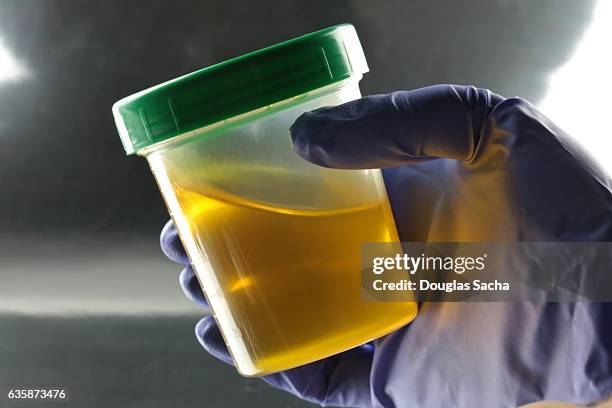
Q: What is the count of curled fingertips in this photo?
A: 3